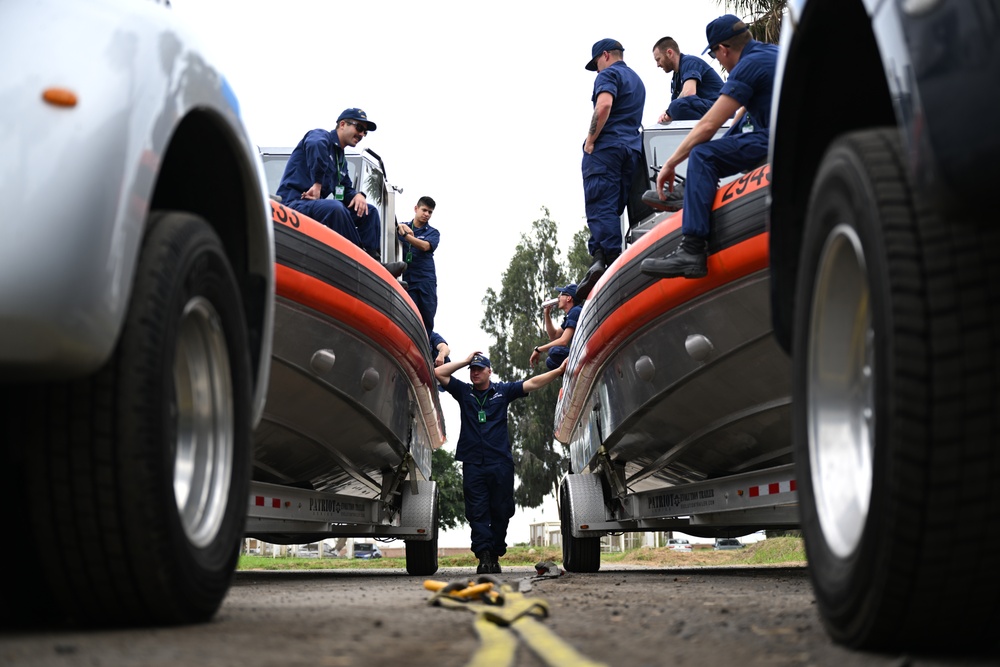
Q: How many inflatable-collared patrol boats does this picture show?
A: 2